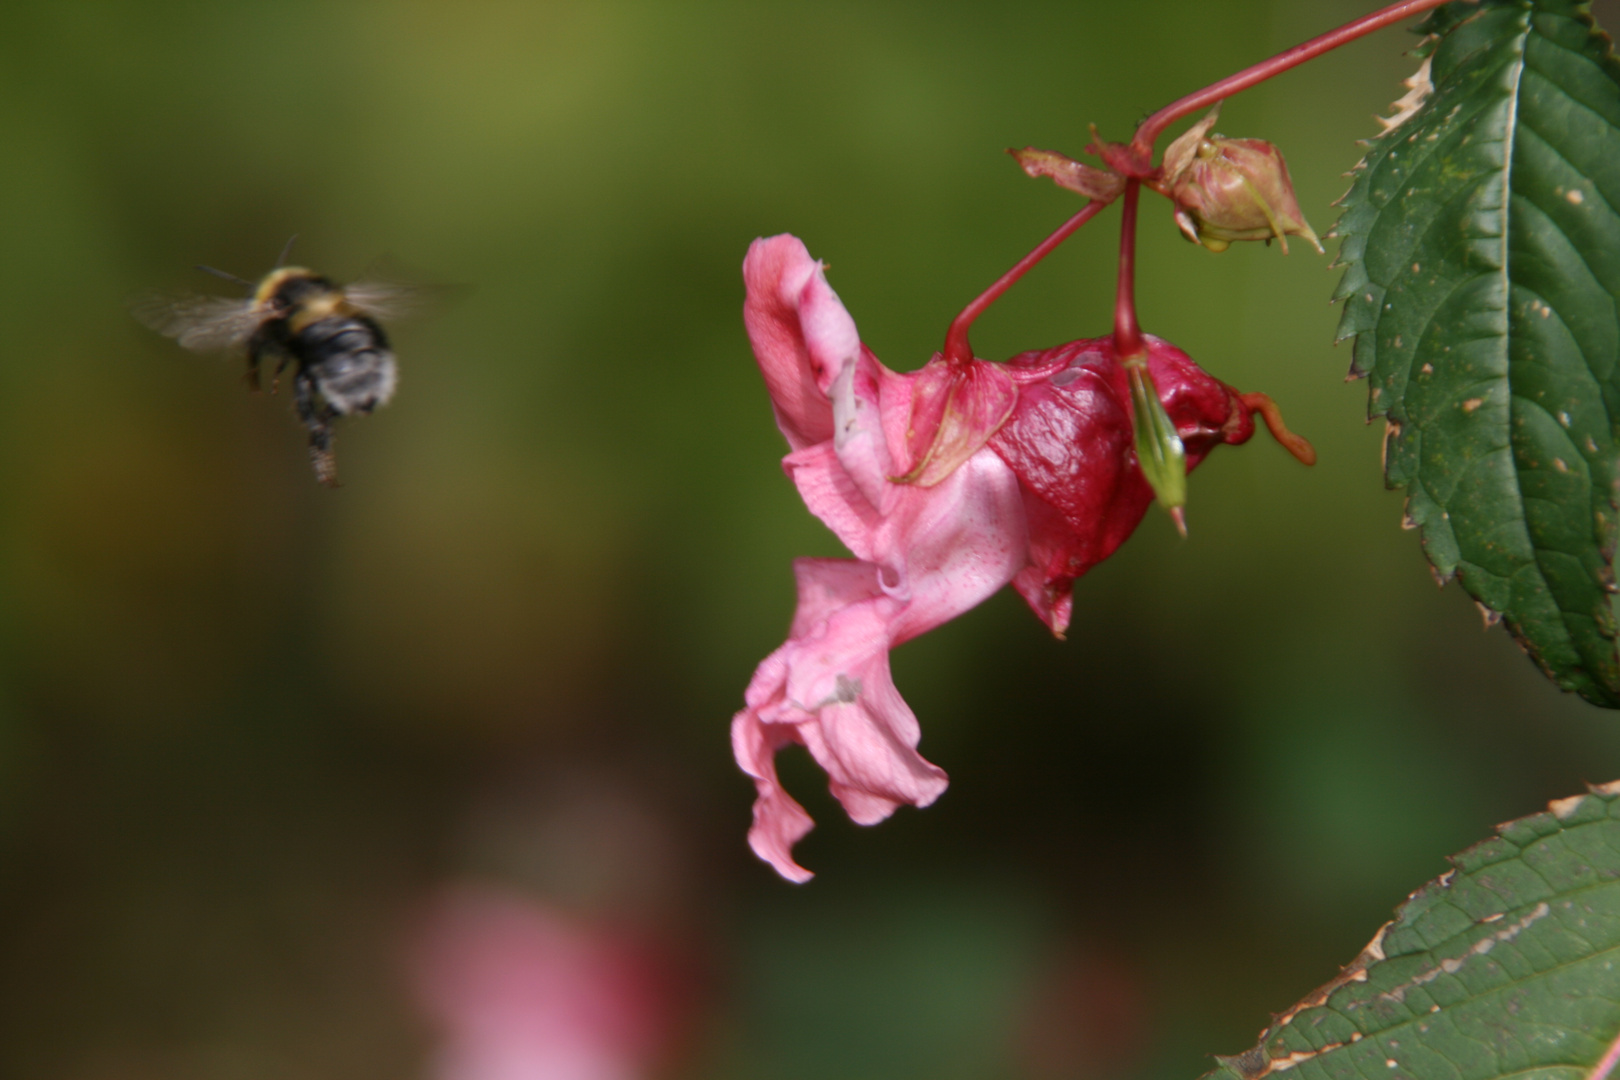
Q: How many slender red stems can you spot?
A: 3